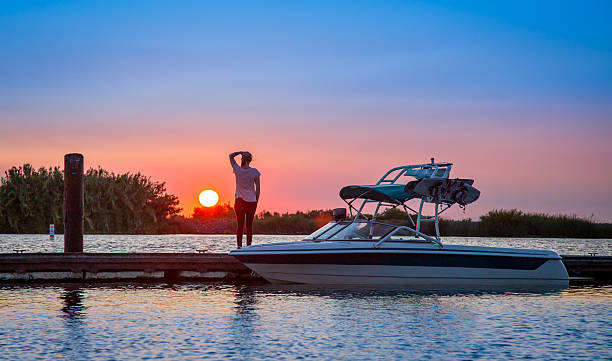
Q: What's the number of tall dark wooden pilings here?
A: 1